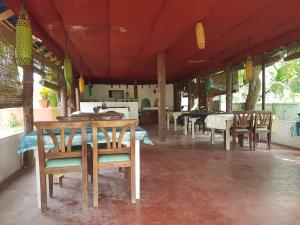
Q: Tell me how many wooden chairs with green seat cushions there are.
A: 4